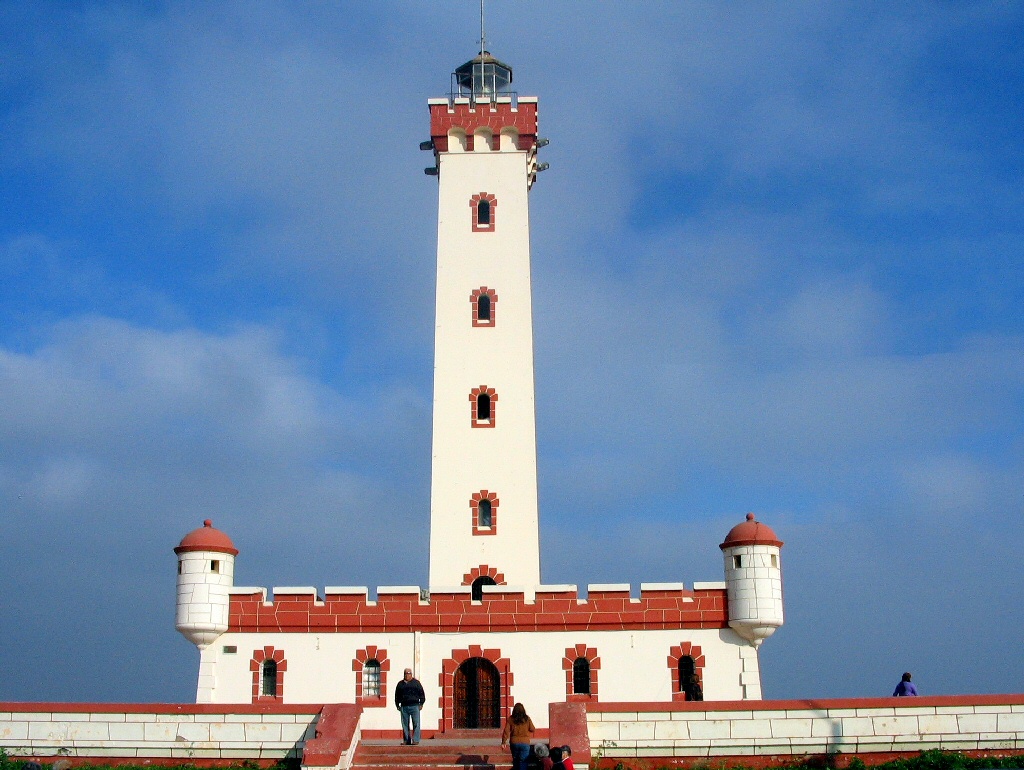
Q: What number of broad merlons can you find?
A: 10